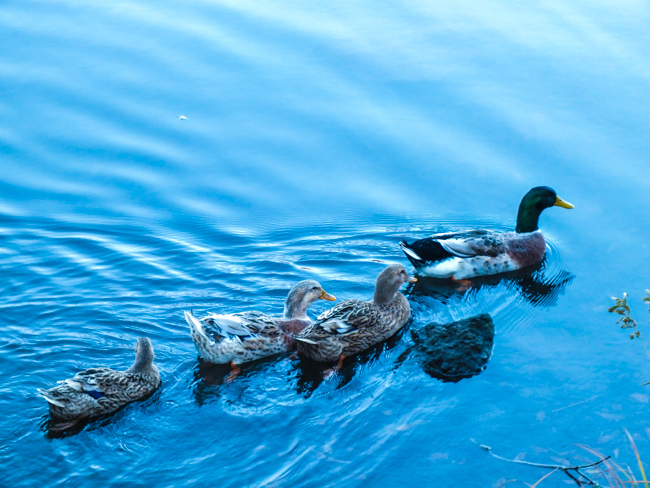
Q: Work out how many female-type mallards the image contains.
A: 3